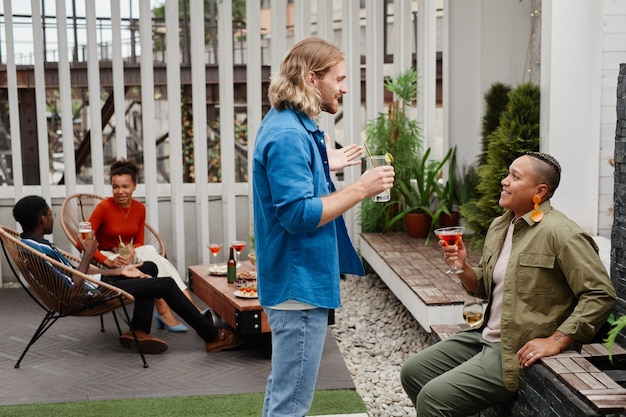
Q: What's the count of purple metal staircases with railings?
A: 0